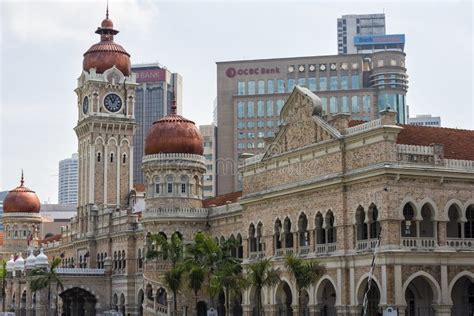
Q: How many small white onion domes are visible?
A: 4